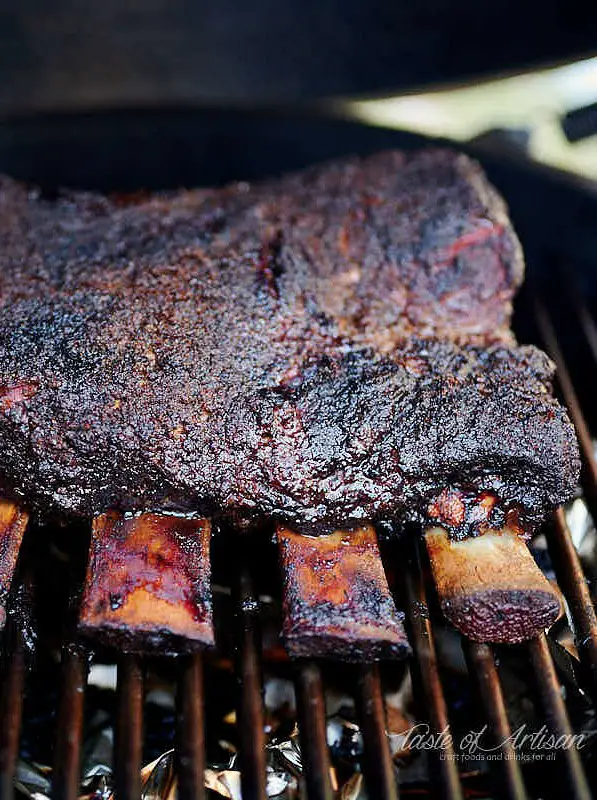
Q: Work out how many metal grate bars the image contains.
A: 13